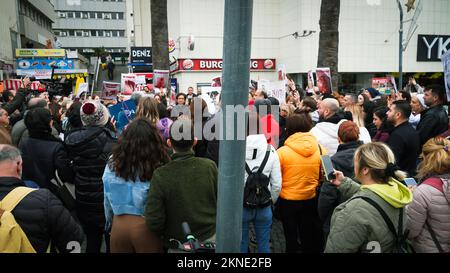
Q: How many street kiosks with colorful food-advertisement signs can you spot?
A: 1